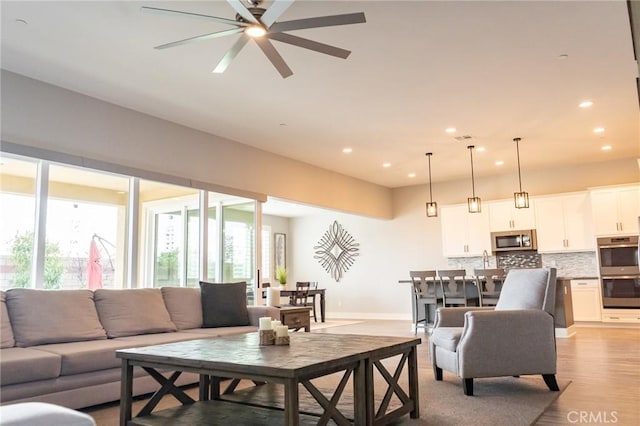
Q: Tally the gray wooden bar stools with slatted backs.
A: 3